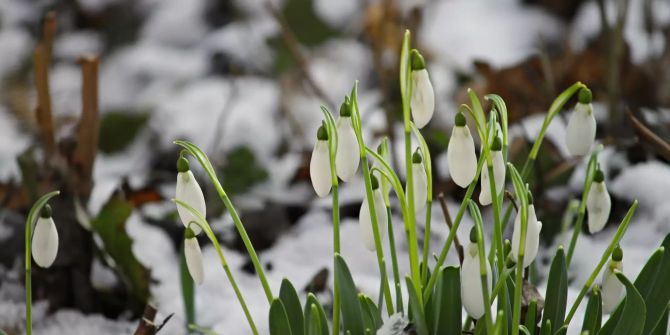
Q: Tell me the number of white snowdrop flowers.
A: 15